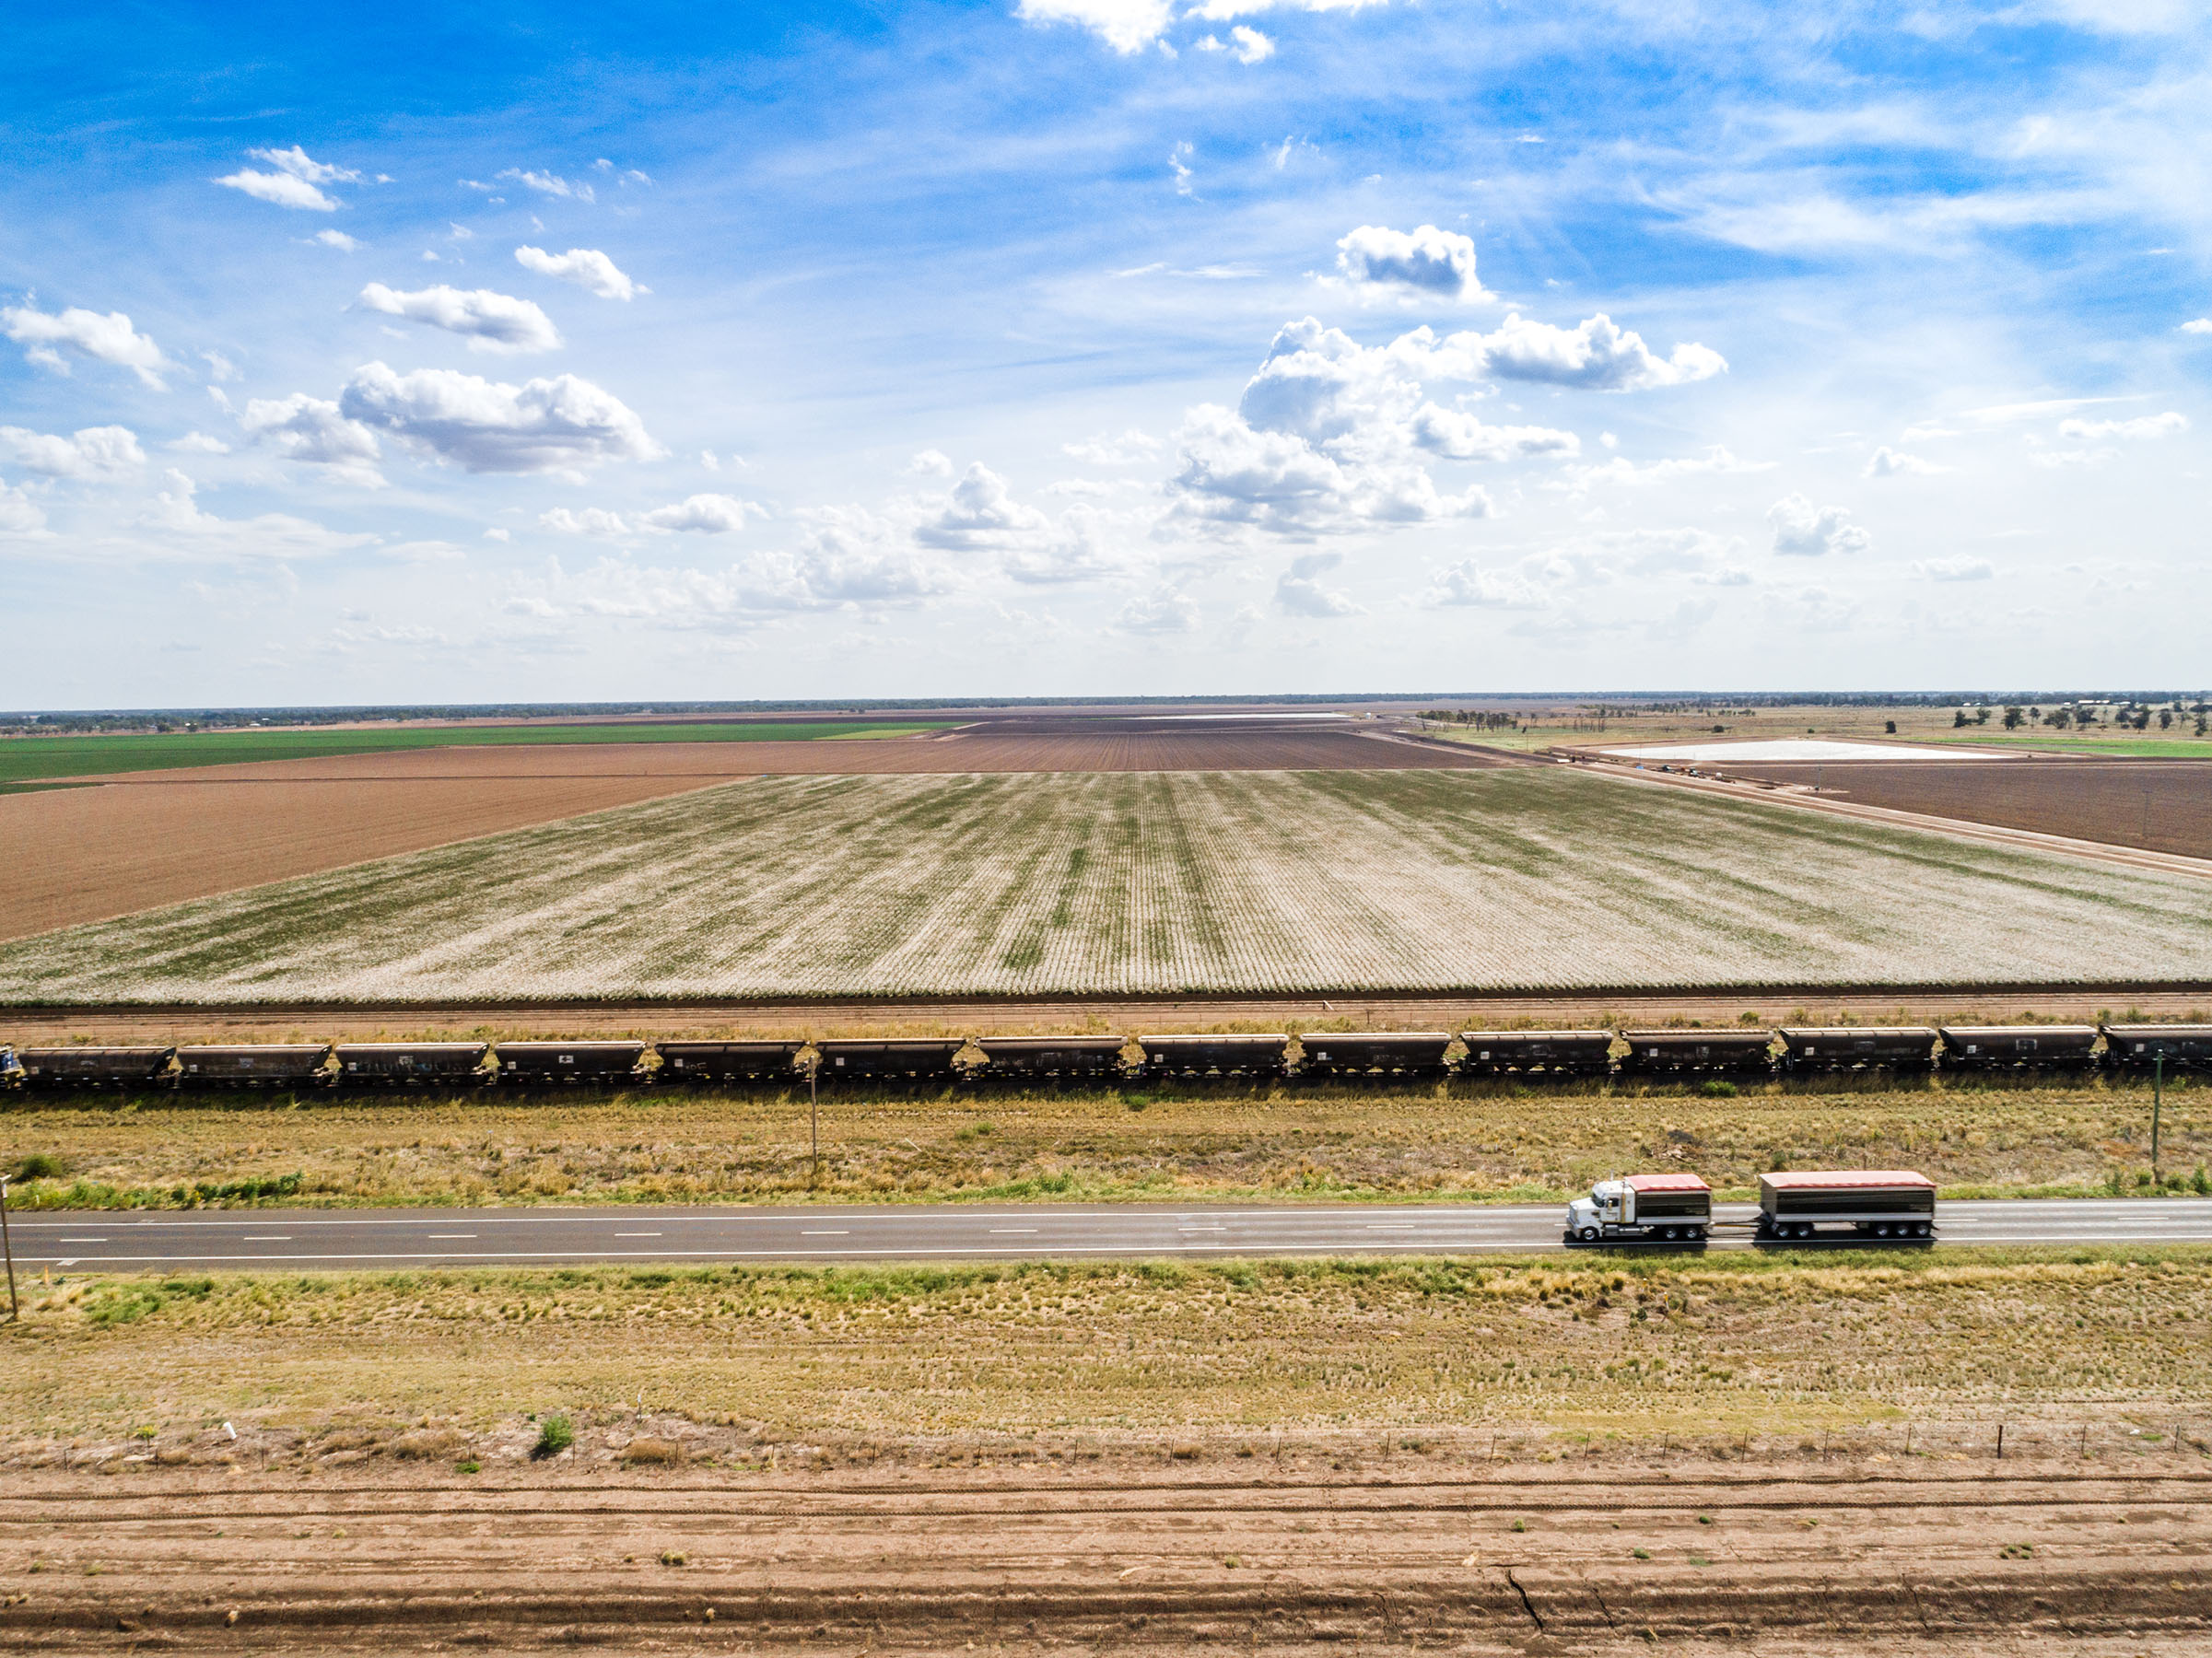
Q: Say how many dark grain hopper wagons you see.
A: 14